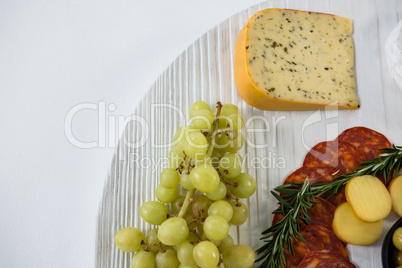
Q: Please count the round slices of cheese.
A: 3